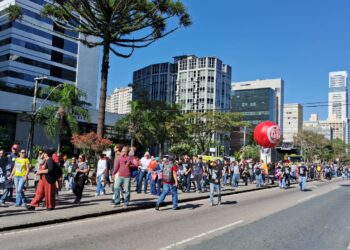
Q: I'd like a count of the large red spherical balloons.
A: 1